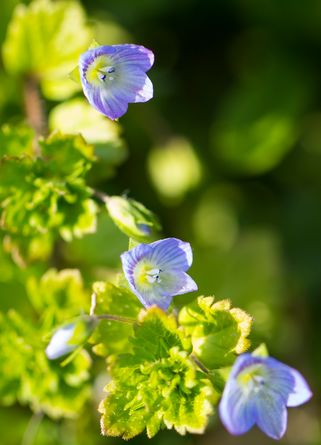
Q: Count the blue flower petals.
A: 12